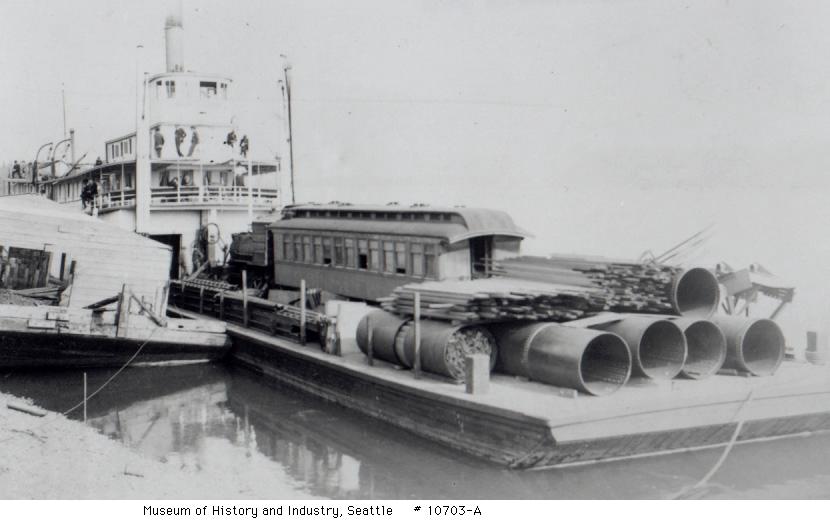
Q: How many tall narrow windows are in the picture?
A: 13